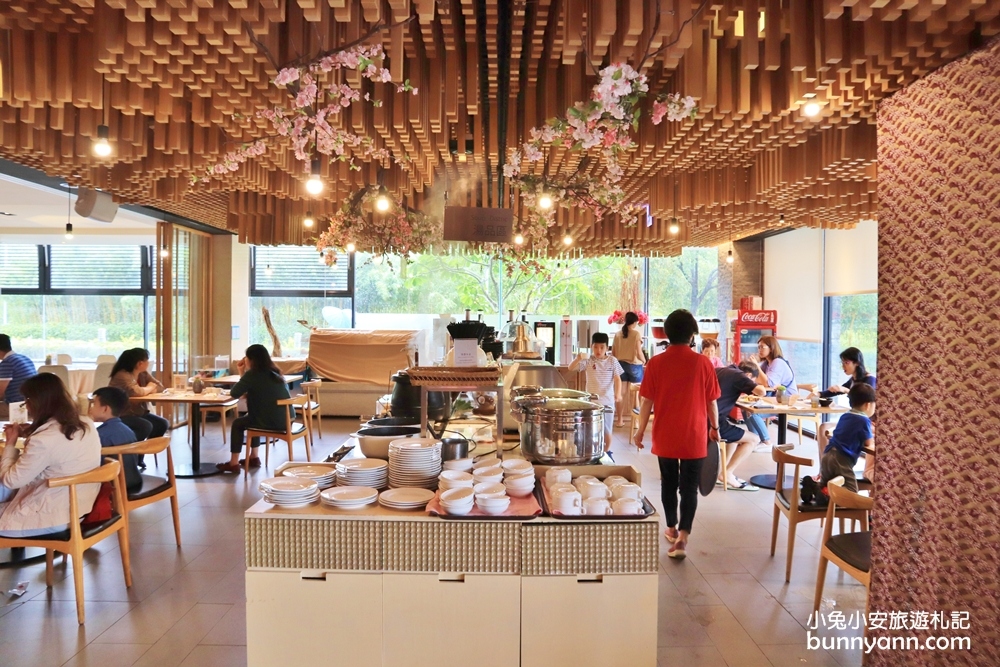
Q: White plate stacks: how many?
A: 6